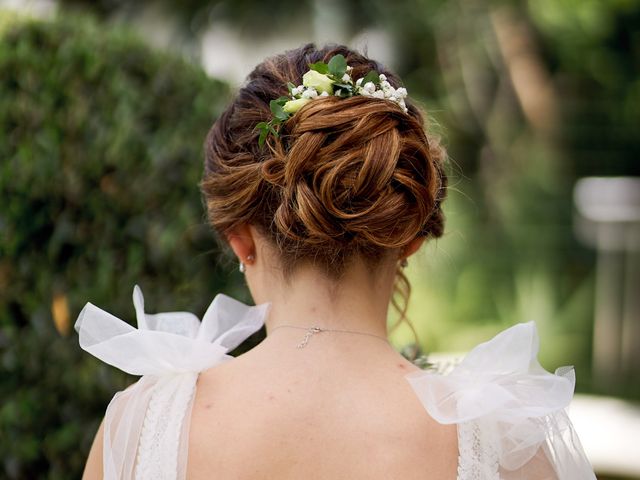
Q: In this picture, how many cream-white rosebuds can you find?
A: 2